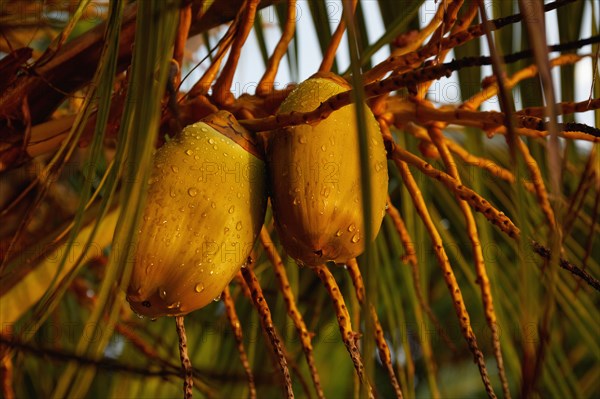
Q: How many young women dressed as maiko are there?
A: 0